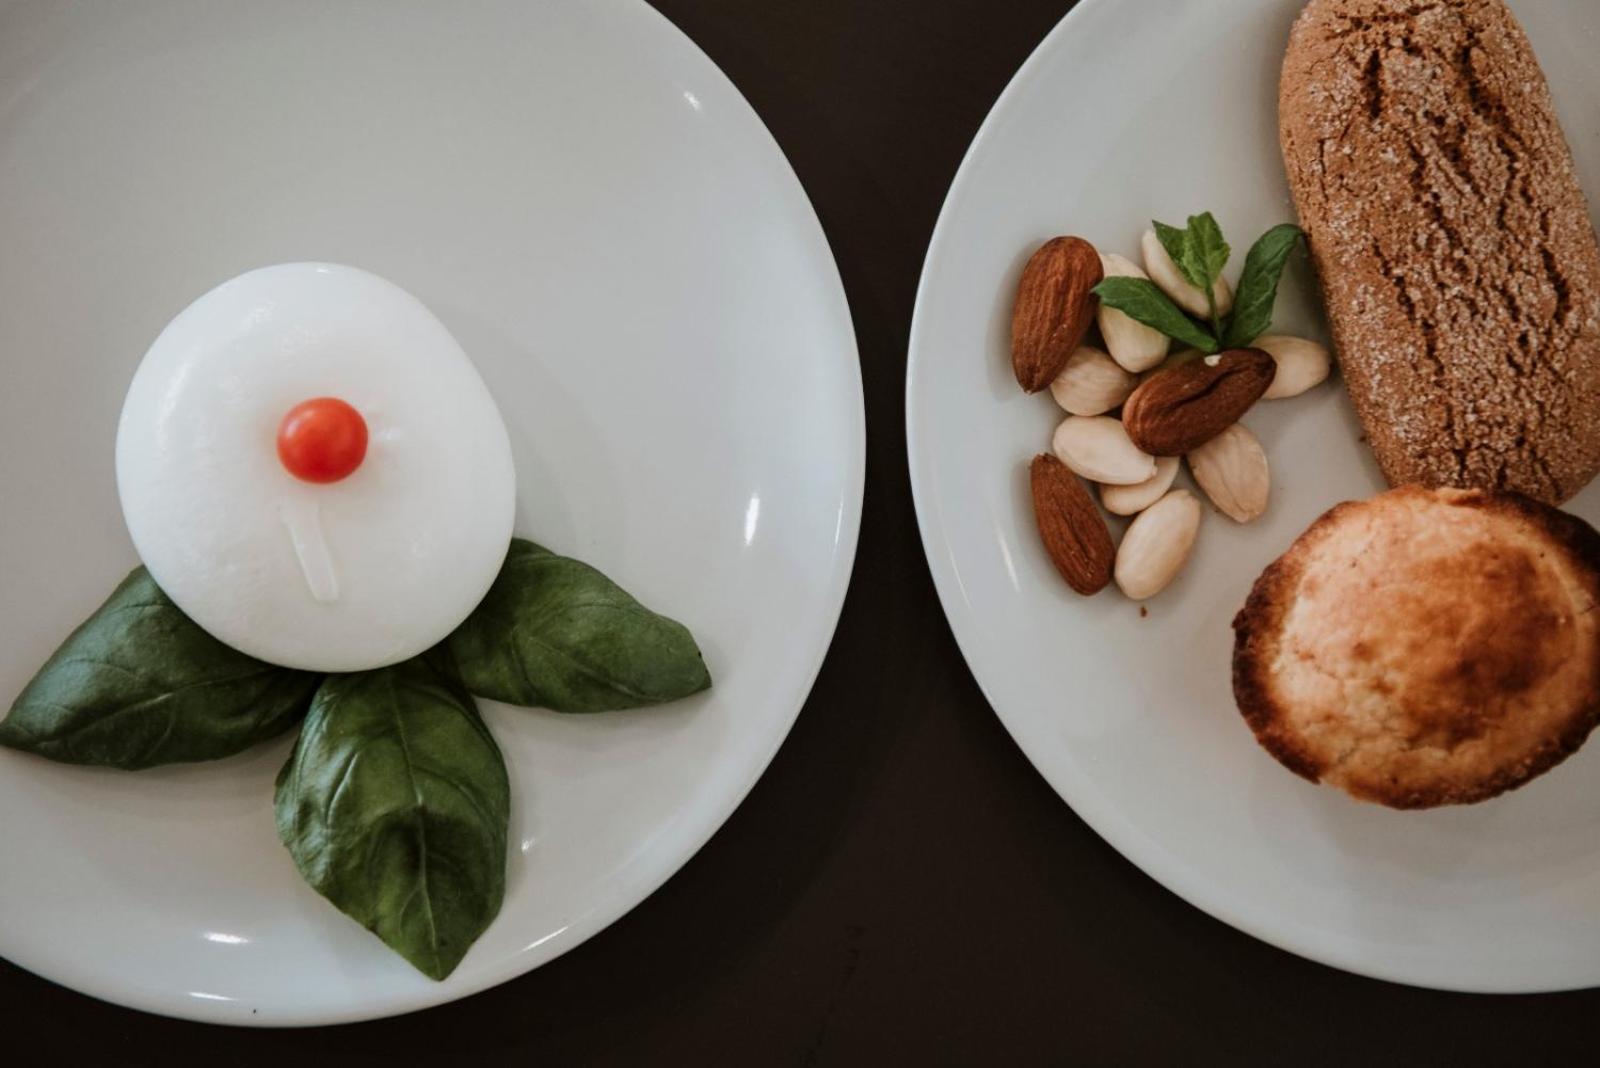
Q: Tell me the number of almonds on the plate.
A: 11